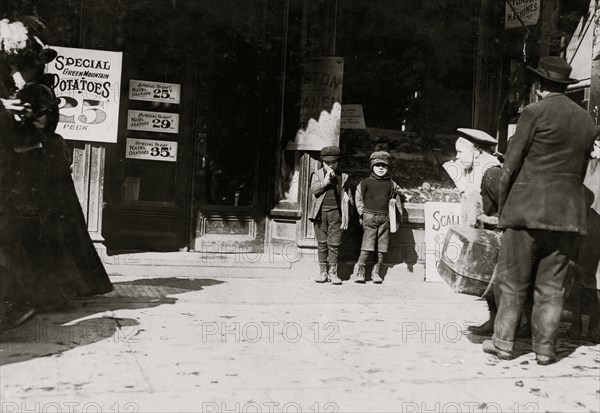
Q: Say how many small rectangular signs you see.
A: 3